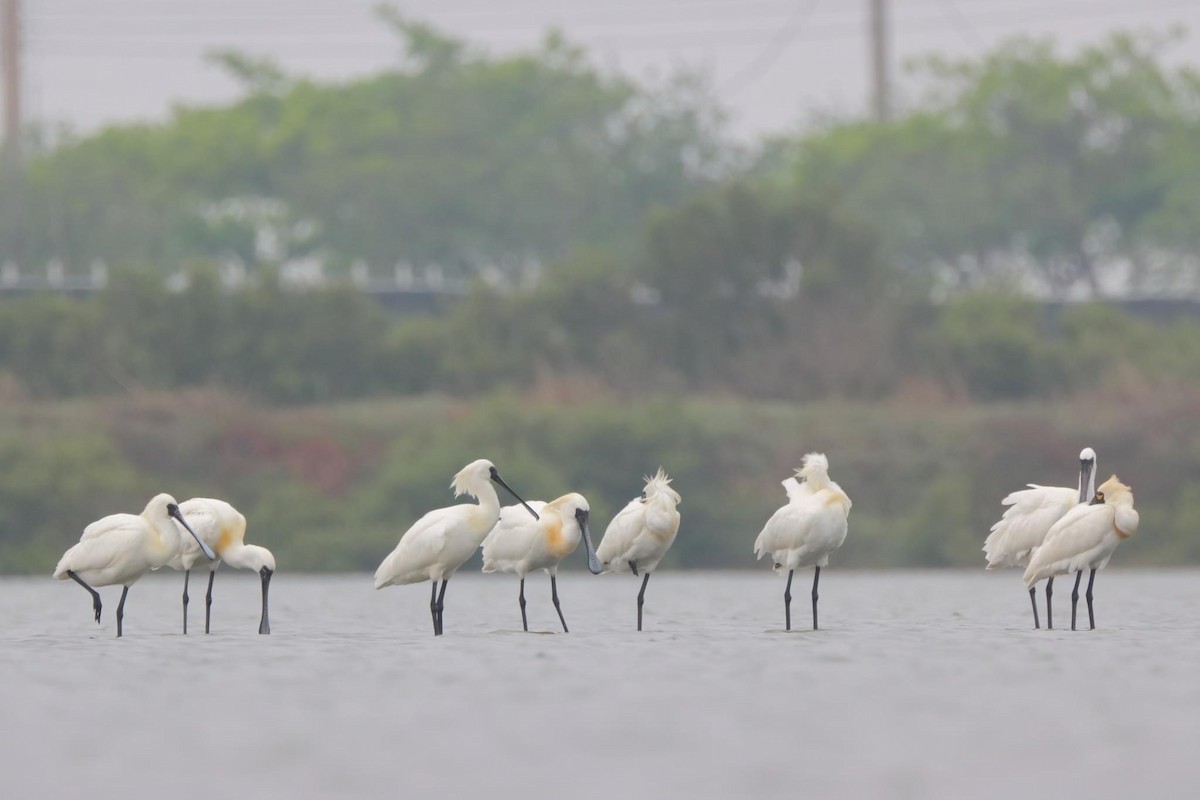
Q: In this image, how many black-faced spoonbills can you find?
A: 8